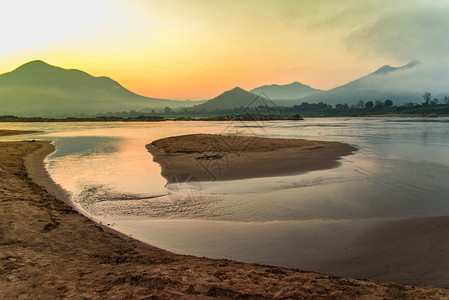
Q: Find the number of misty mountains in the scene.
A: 4